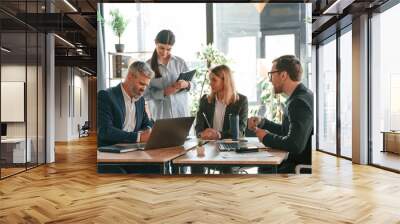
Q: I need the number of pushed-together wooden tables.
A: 2